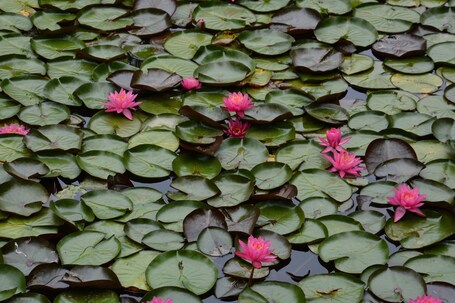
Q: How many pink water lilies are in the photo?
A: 11